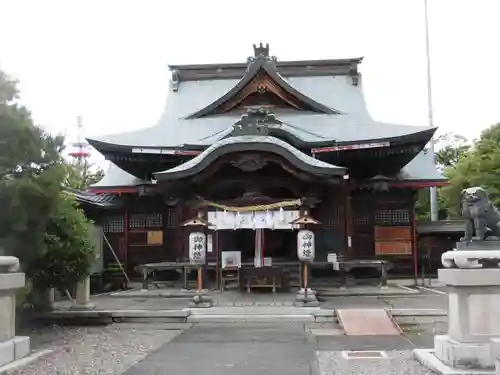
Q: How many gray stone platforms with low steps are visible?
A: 1